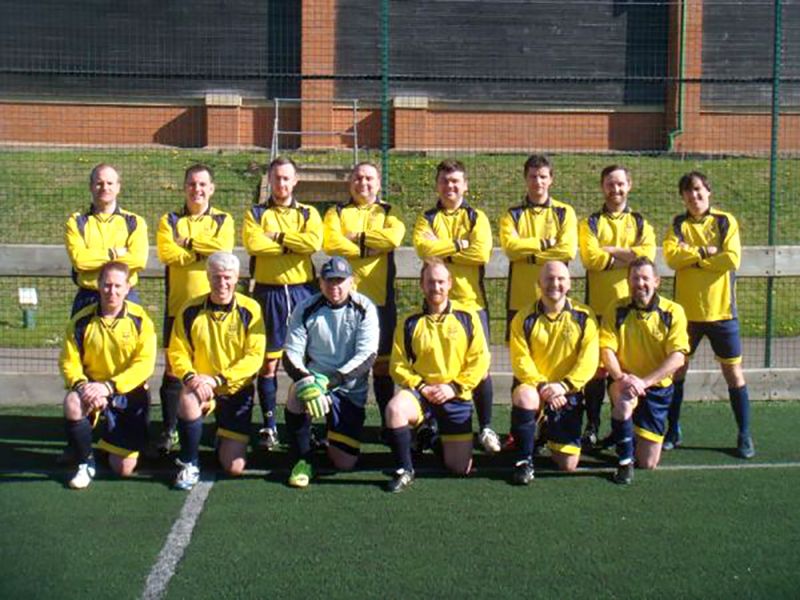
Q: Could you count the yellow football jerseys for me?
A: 13